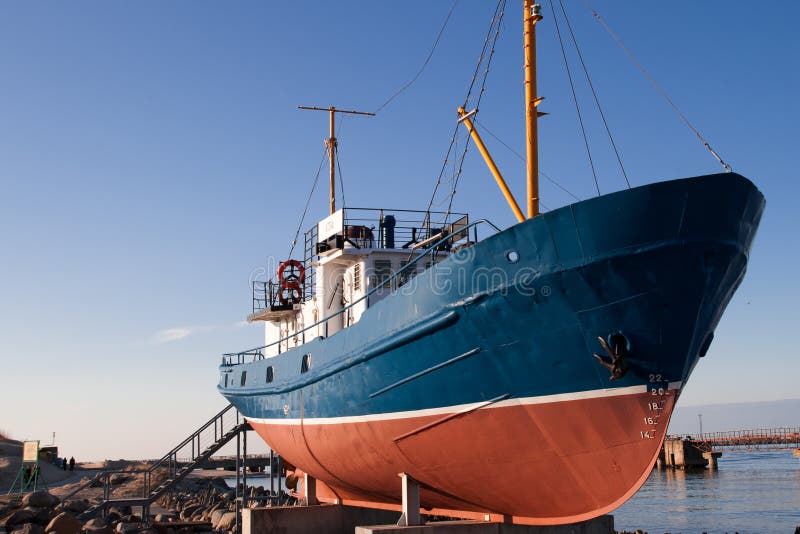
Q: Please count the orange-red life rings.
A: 2